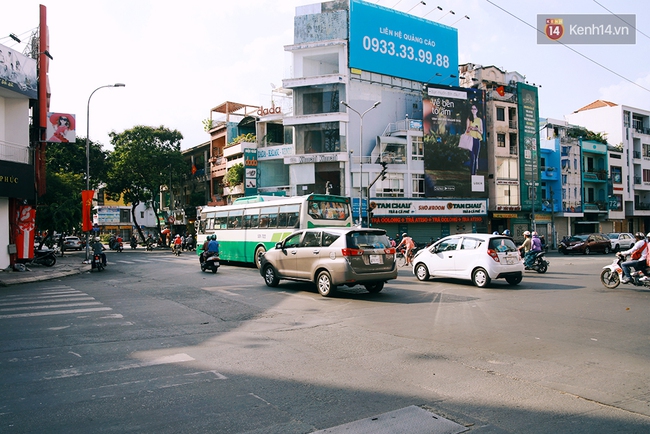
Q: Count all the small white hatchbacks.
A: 1